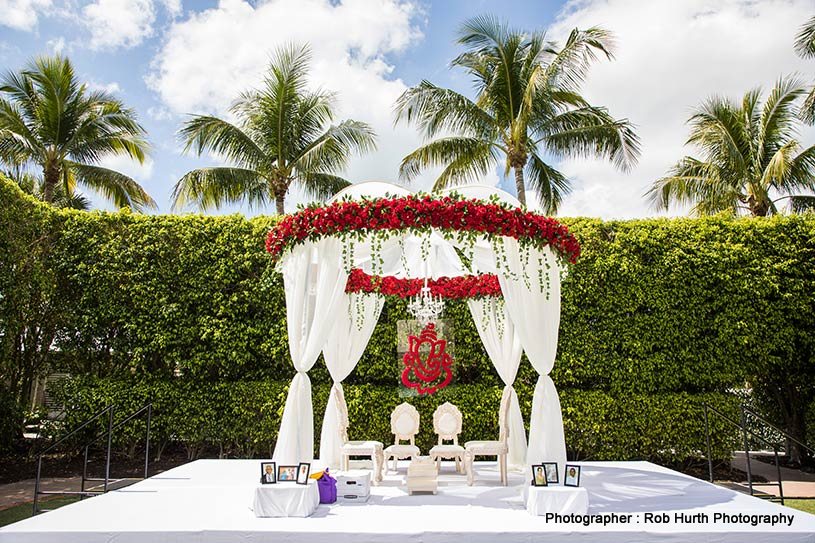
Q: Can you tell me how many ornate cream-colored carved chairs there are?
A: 4